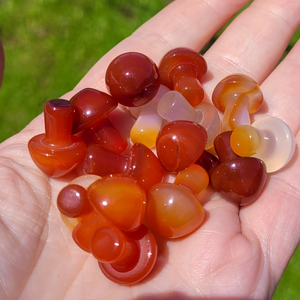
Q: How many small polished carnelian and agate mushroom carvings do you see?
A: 15